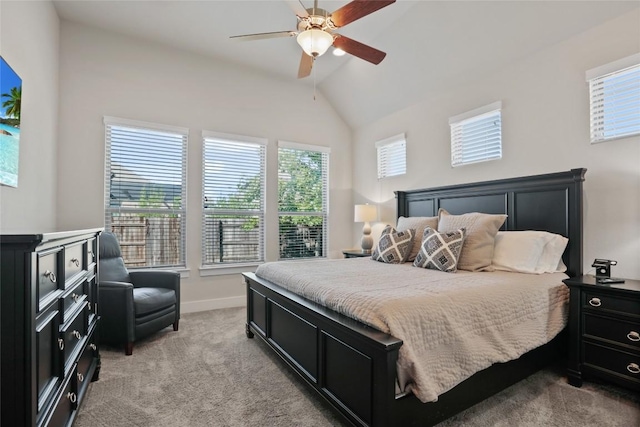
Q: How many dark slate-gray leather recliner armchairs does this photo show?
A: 1